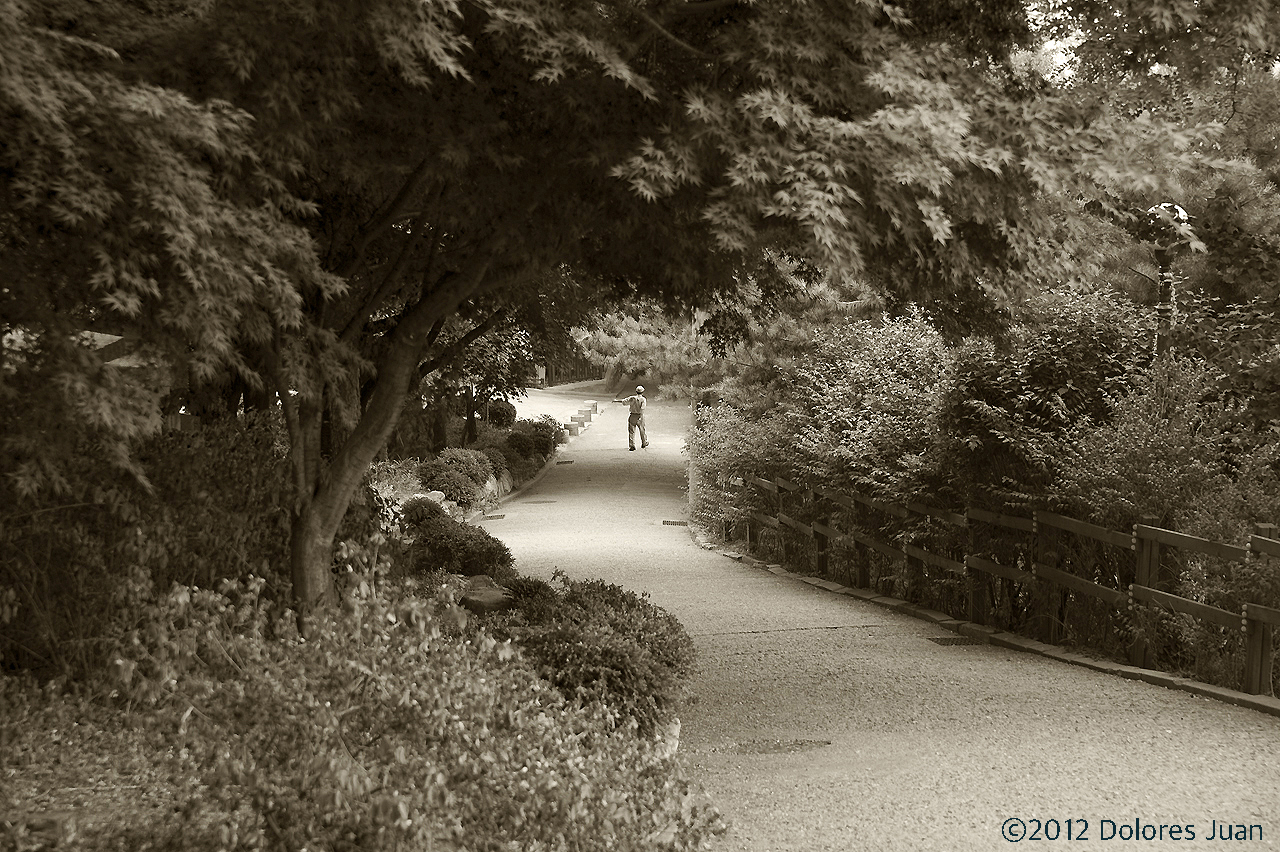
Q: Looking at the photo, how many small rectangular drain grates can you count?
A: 4